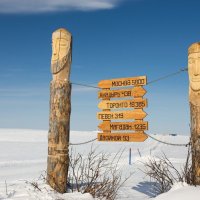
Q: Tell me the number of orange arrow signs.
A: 6